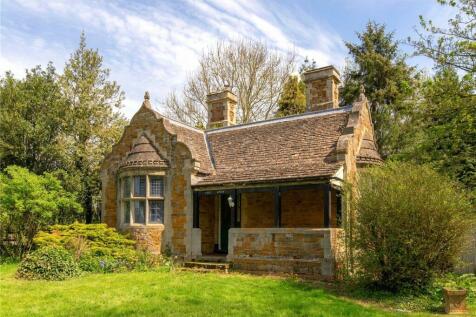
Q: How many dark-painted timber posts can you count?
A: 4